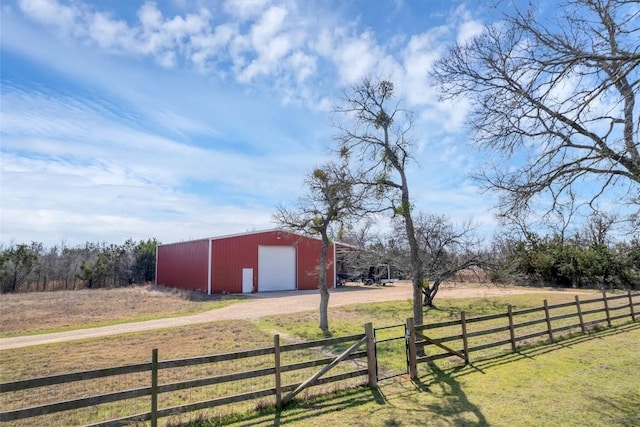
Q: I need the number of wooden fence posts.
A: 10